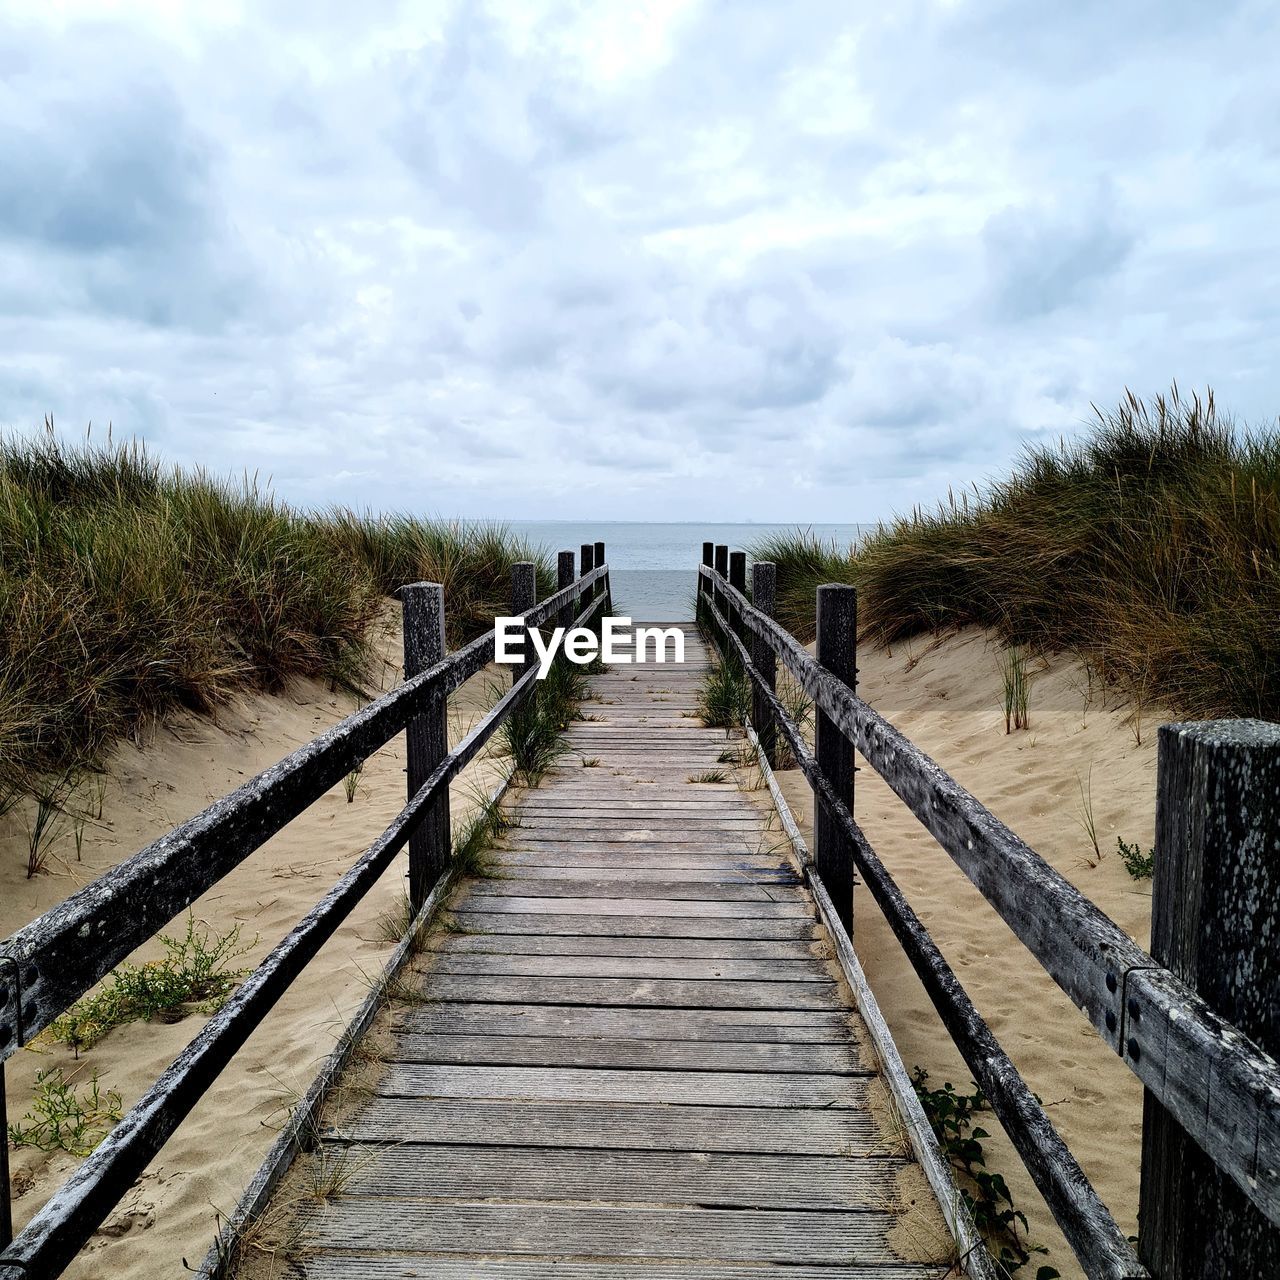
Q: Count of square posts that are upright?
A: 11